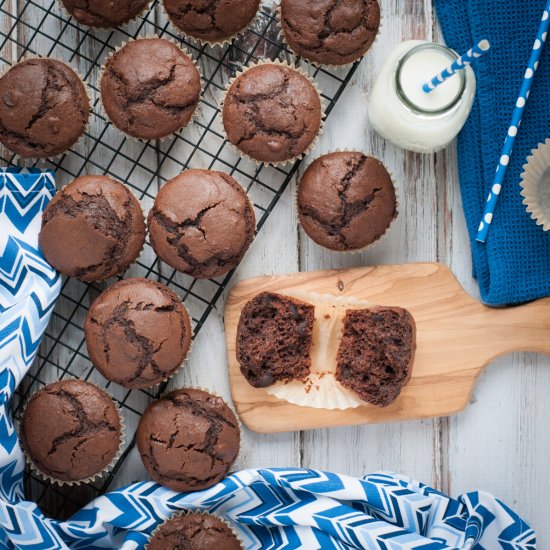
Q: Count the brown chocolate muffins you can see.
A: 14